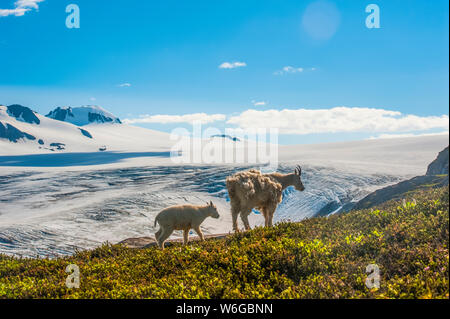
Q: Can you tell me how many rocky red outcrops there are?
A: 0